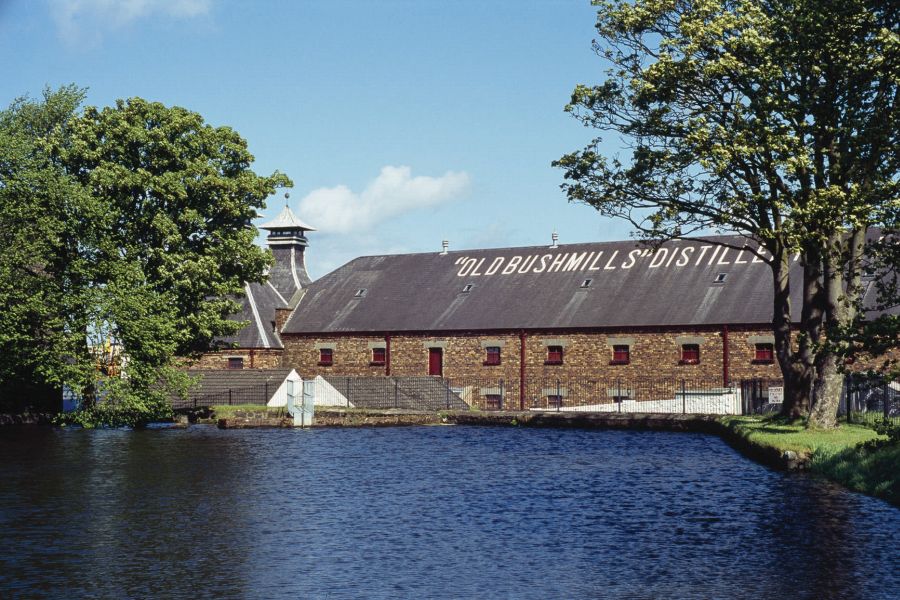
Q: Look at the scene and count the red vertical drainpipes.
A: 4